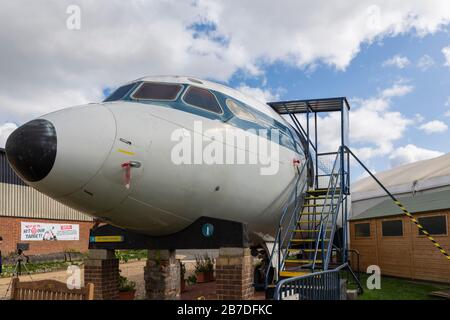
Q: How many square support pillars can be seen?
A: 3